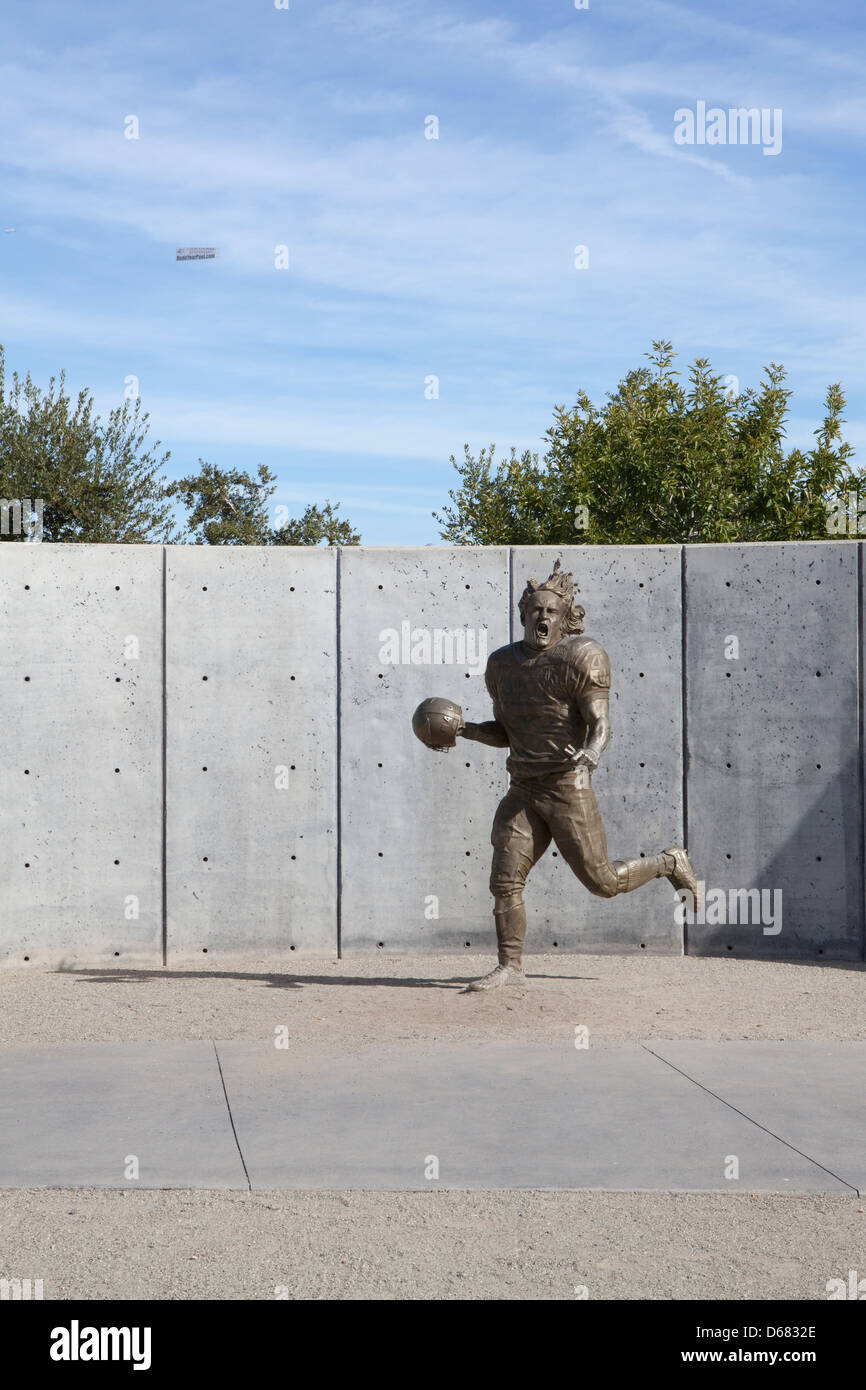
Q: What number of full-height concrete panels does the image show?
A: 5